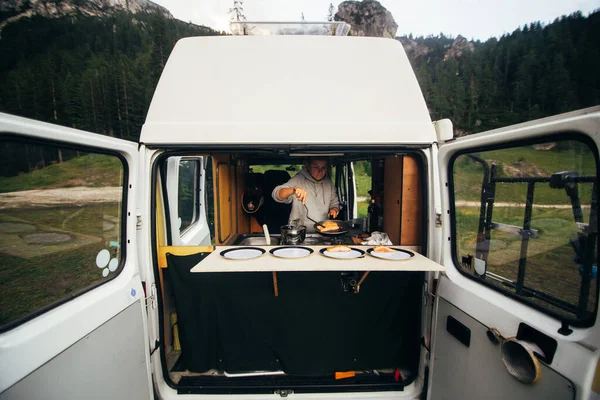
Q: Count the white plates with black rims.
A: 4